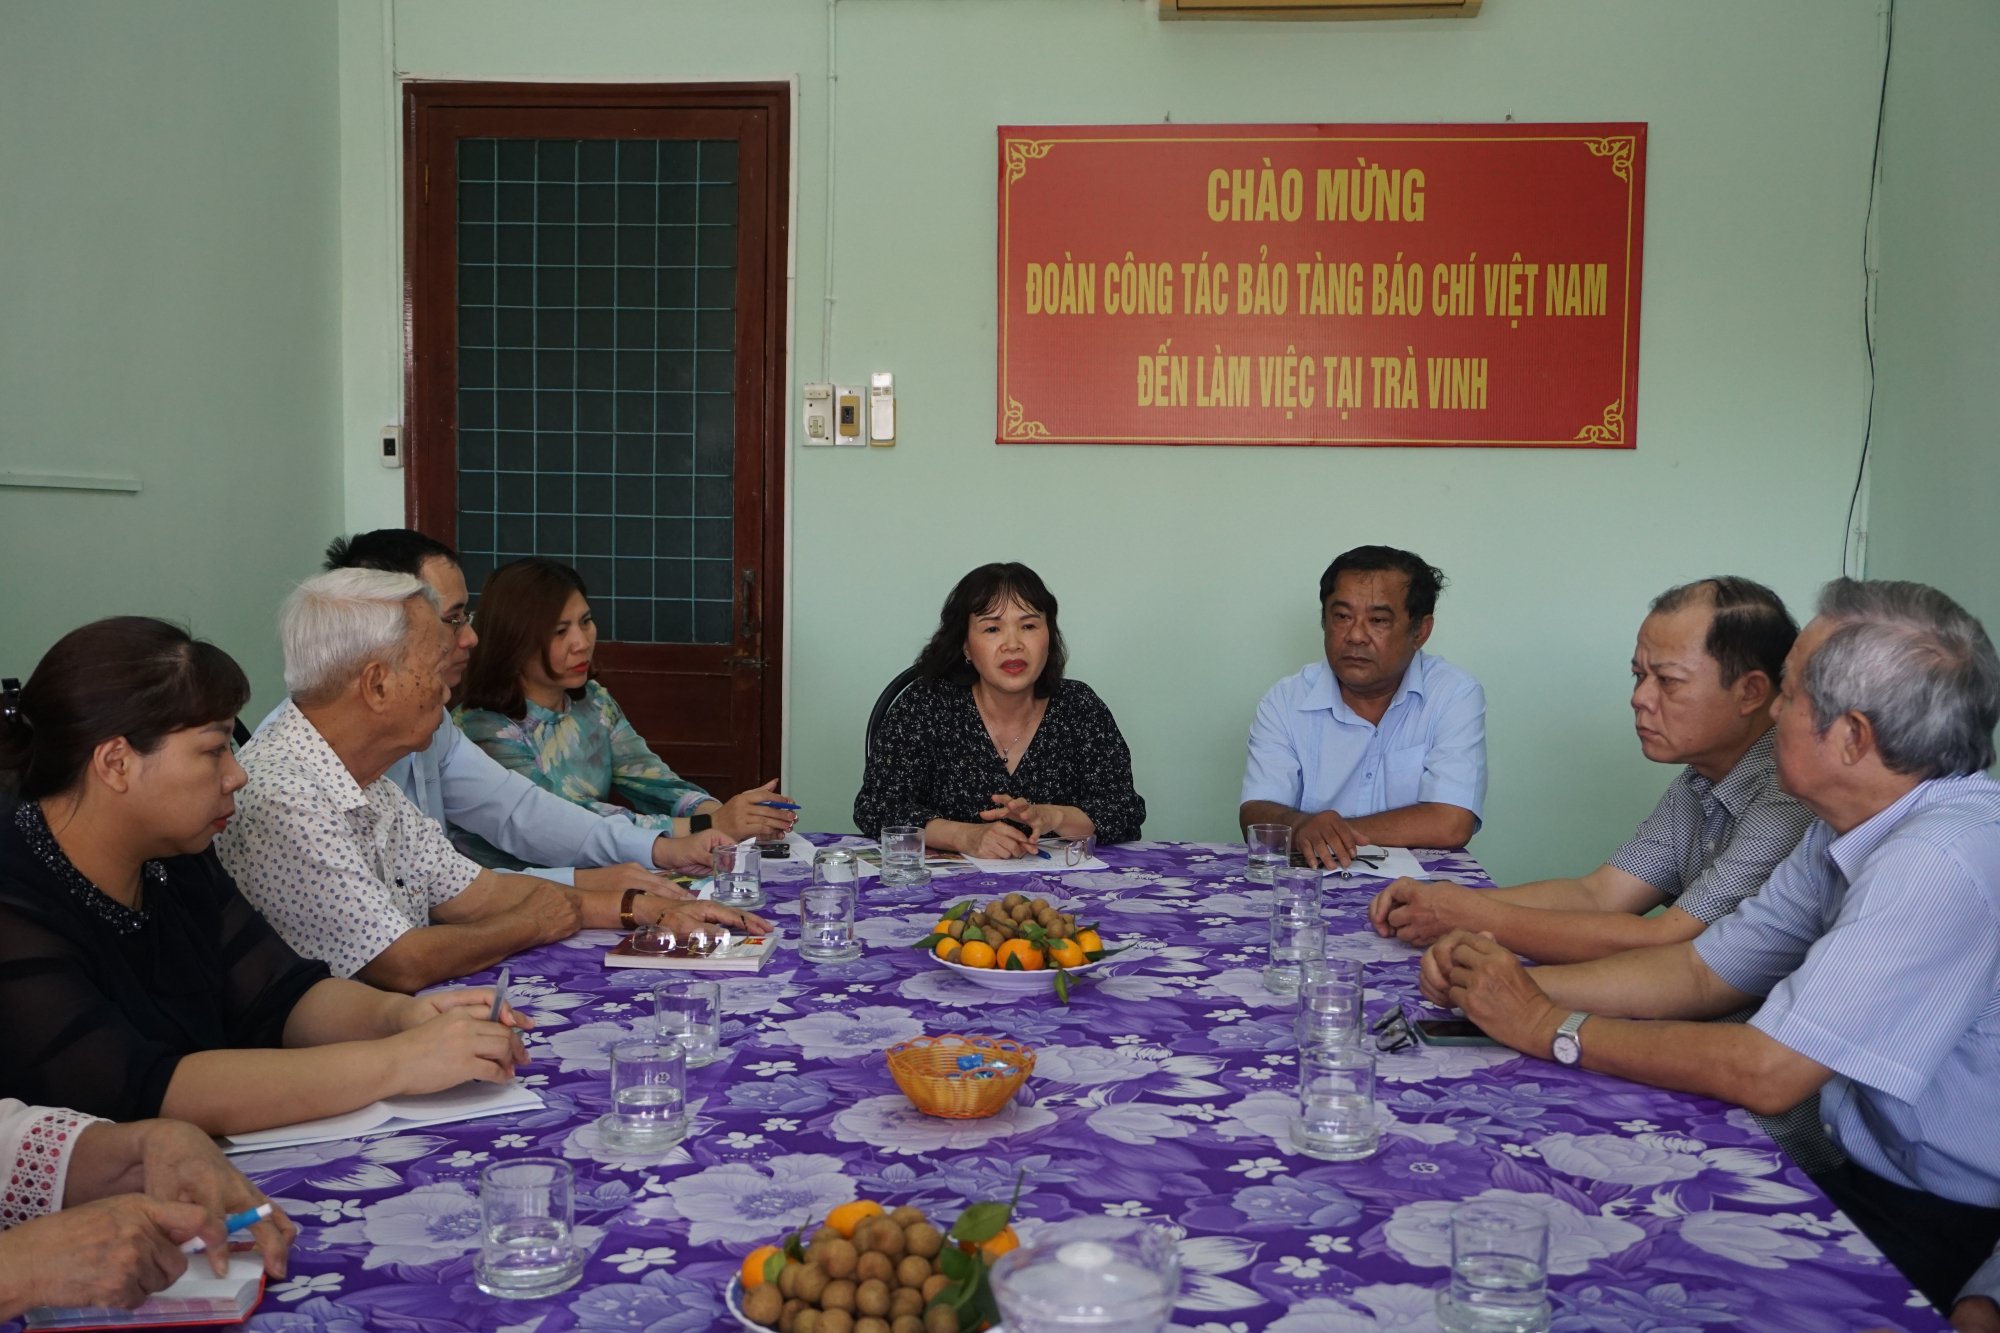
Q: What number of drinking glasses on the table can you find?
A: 14